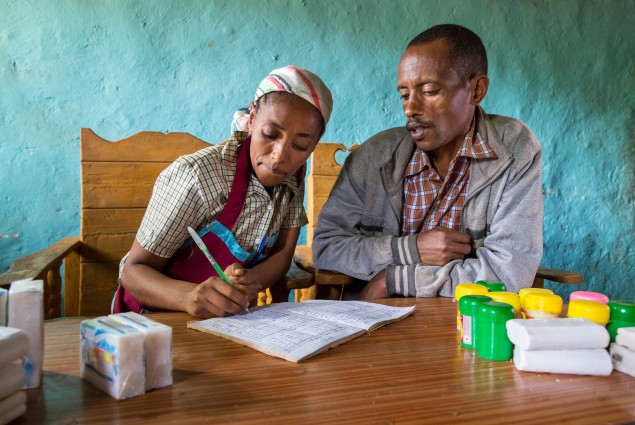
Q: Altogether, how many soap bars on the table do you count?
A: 11